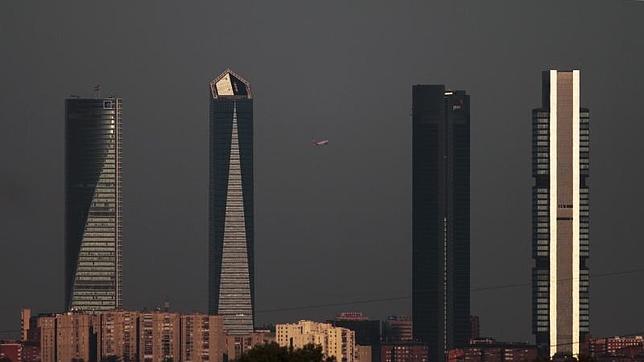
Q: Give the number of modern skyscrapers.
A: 4